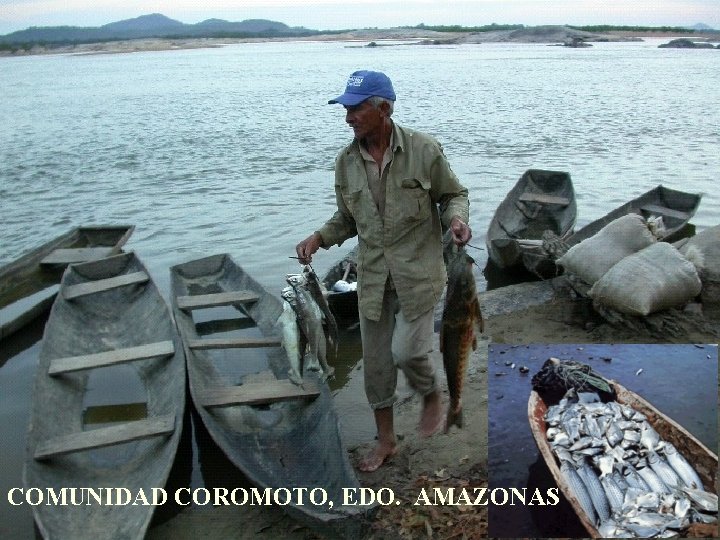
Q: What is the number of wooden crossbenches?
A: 9